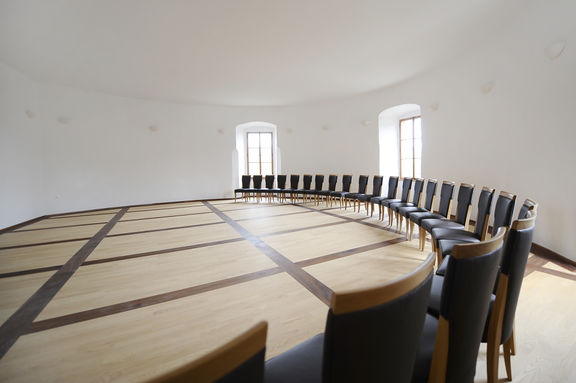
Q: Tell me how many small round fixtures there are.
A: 10